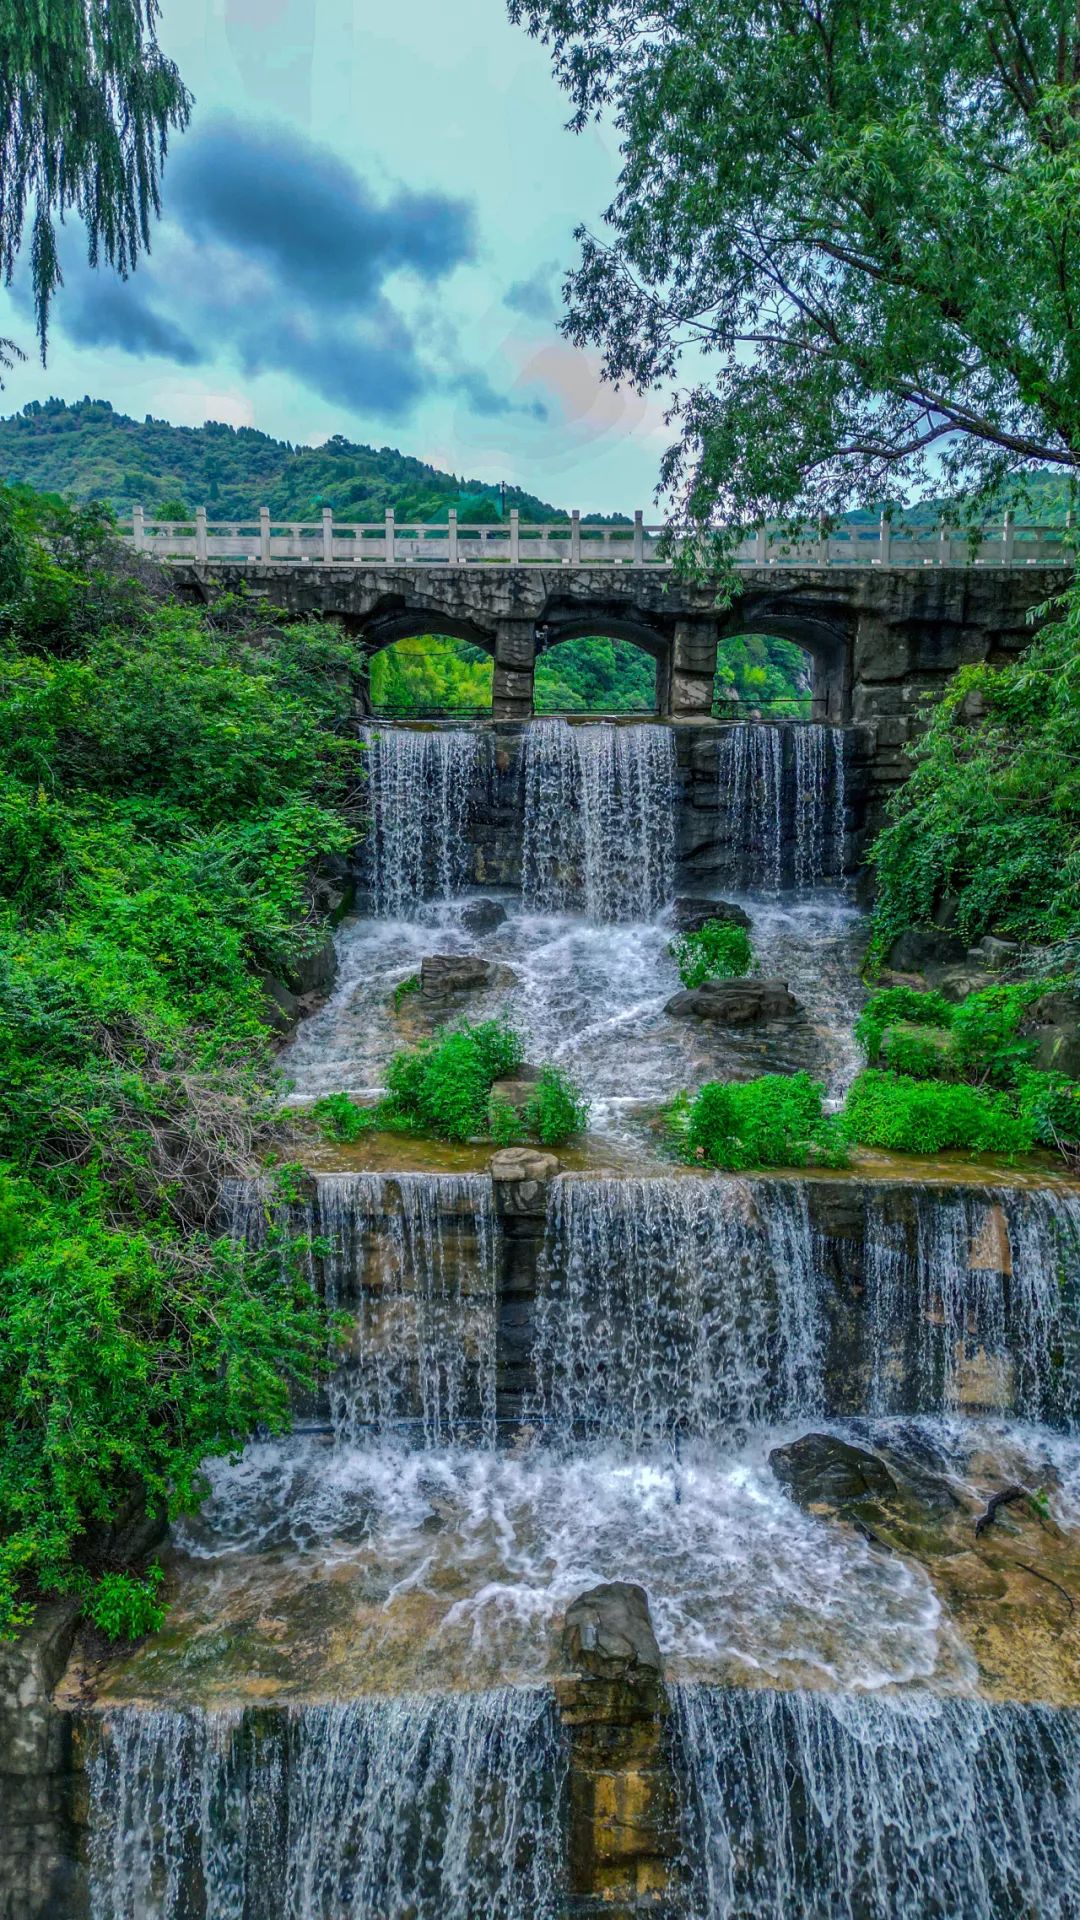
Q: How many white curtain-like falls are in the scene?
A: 8